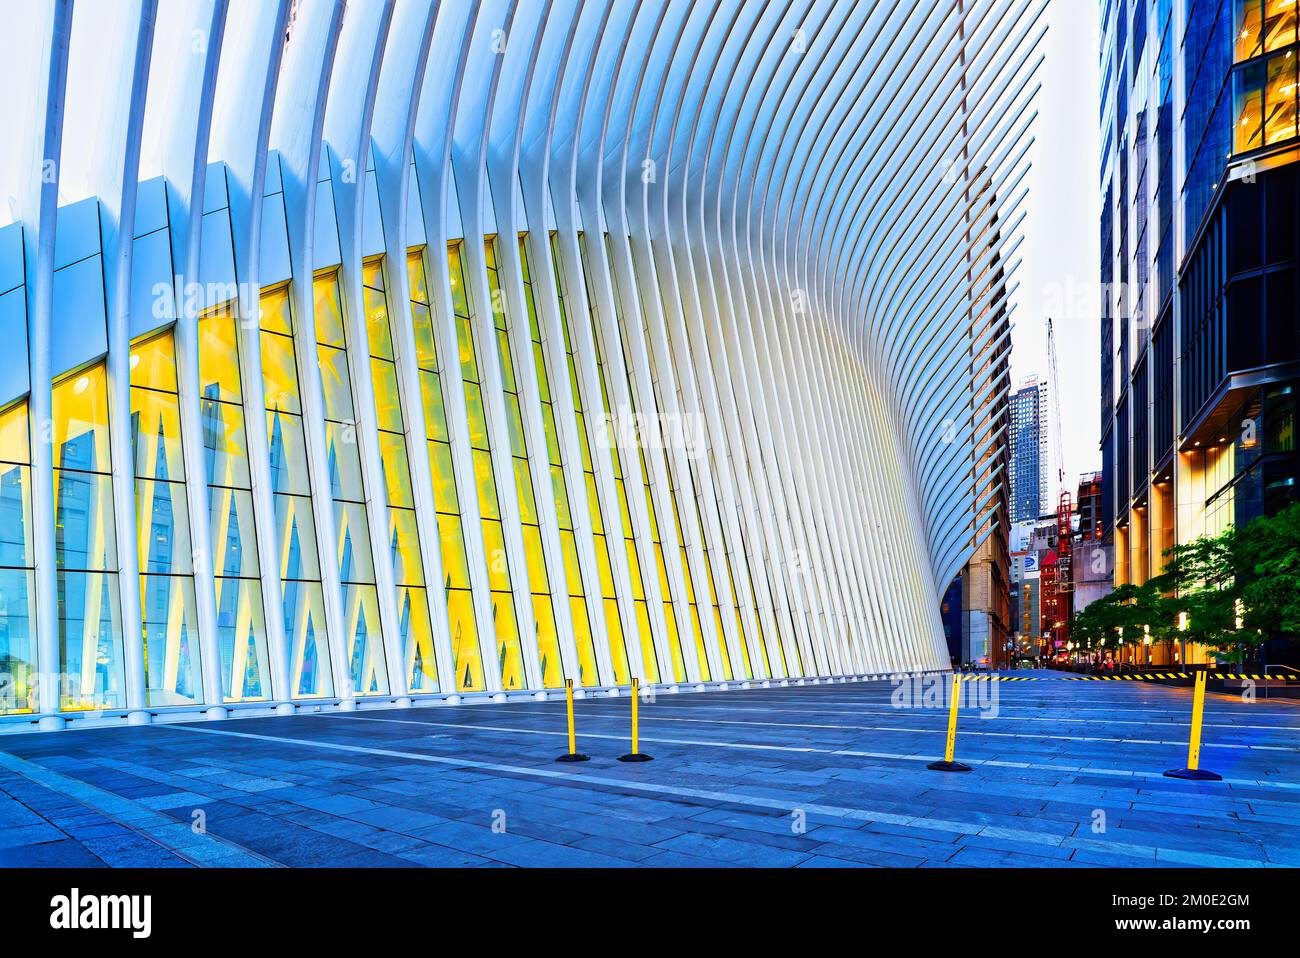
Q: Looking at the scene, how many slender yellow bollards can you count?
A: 4